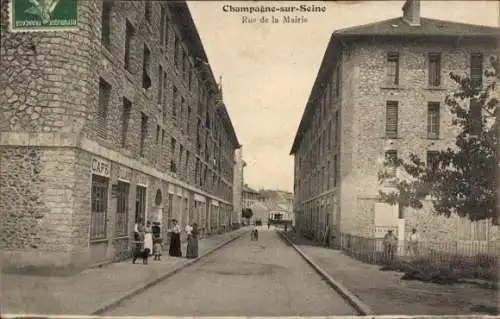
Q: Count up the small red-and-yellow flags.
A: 0